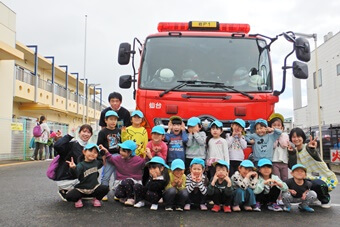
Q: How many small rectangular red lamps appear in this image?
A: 2